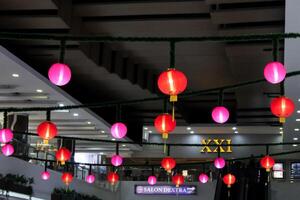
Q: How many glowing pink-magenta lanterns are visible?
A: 12